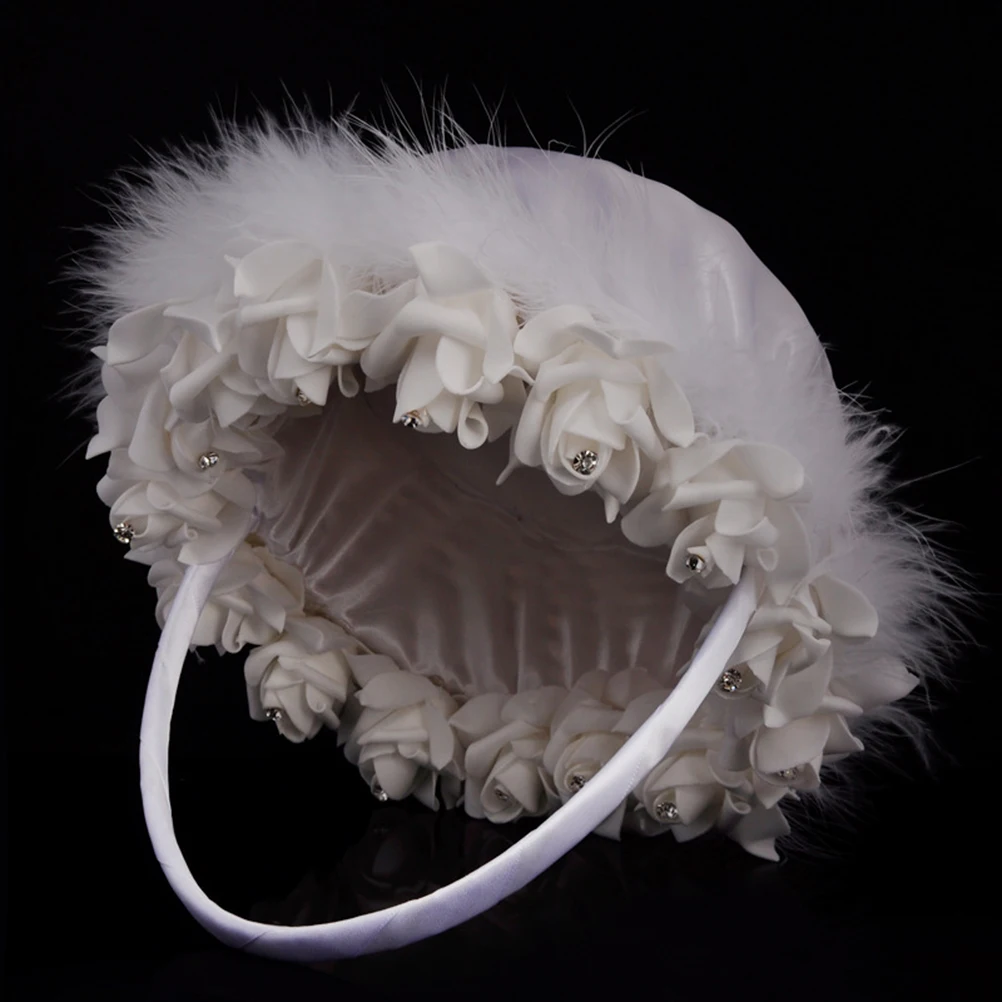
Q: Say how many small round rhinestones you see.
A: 13